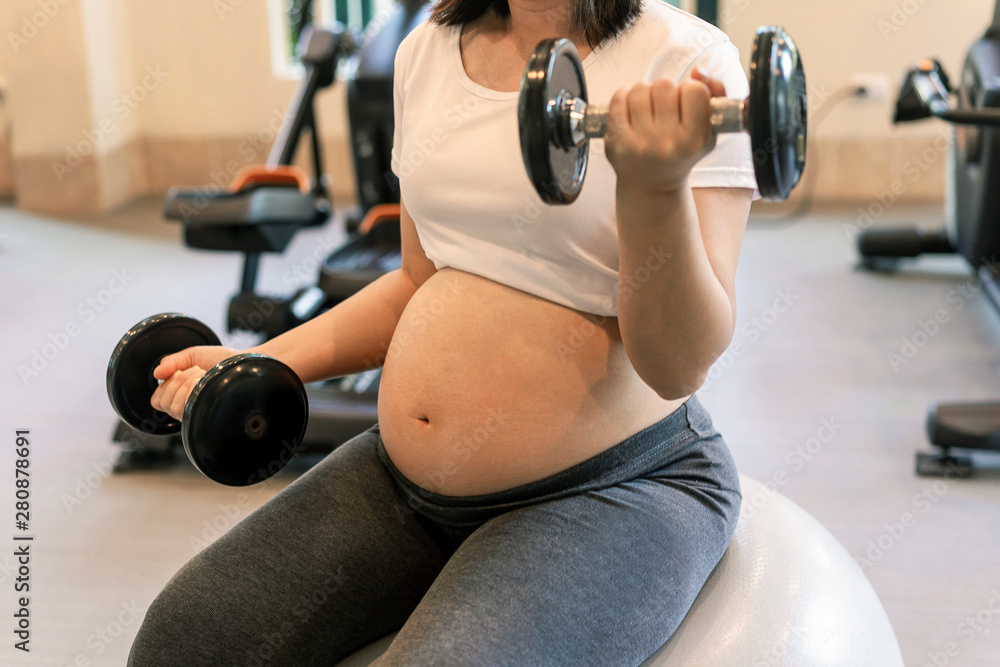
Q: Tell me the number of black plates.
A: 4